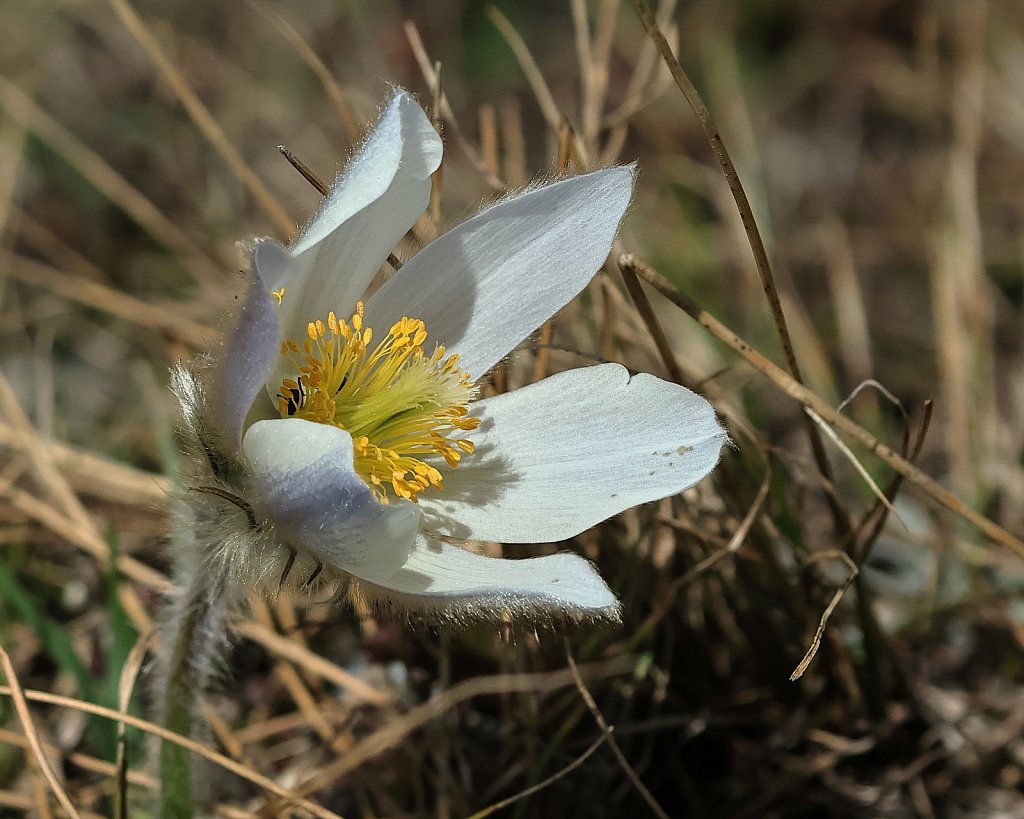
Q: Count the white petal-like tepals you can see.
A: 6